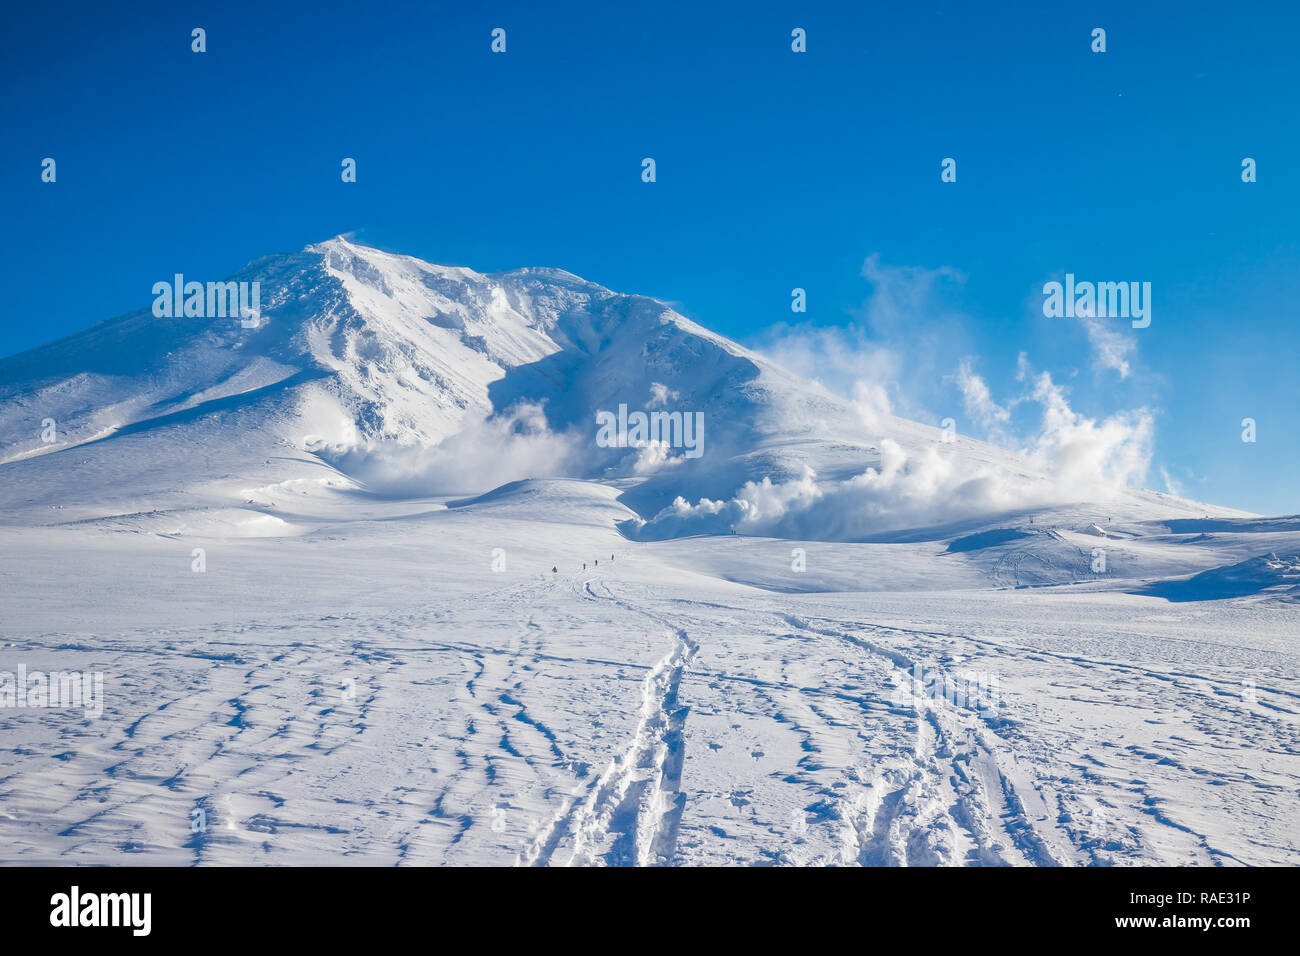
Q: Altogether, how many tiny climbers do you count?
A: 4